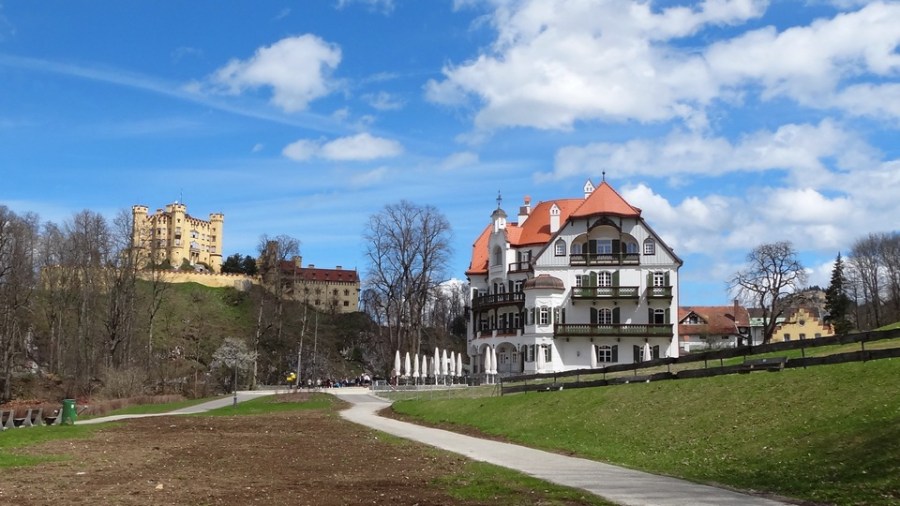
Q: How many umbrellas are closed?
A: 14